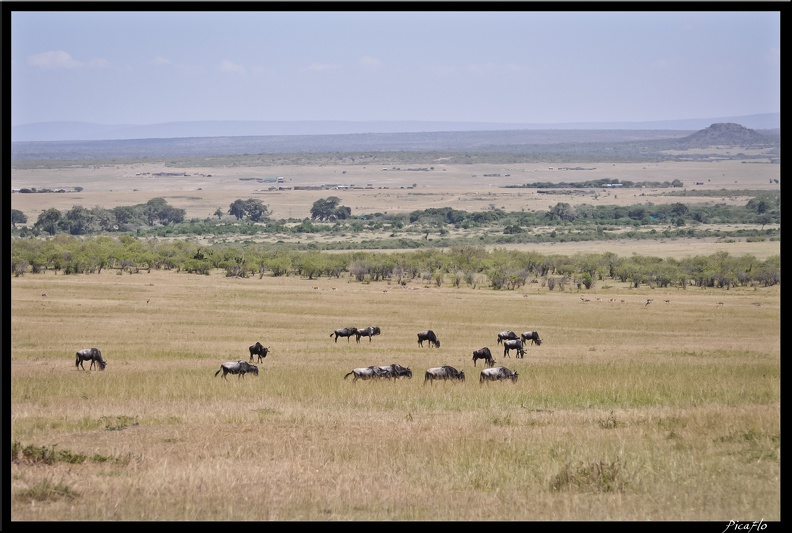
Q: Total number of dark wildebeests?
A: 14